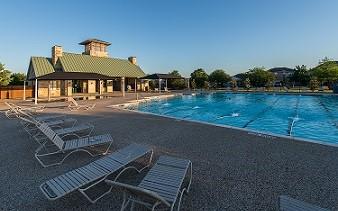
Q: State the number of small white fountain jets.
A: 4